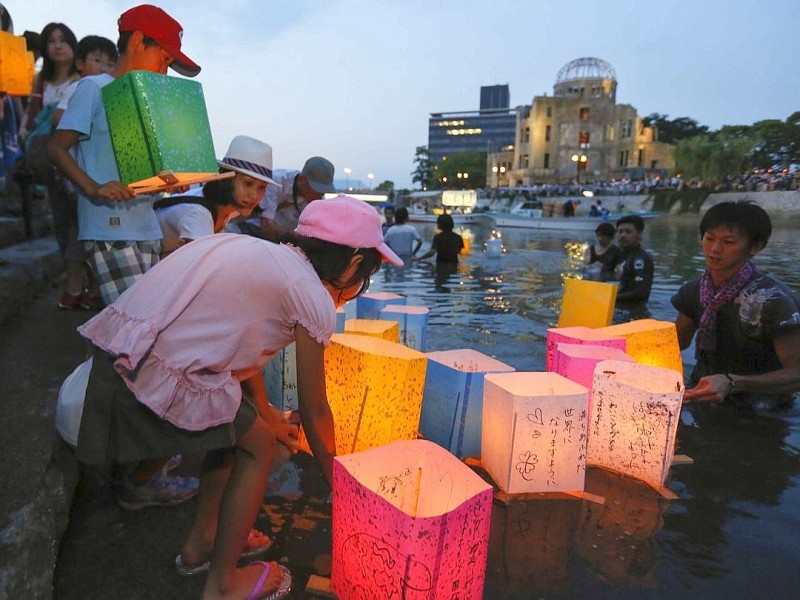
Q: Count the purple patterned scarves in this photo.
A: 1